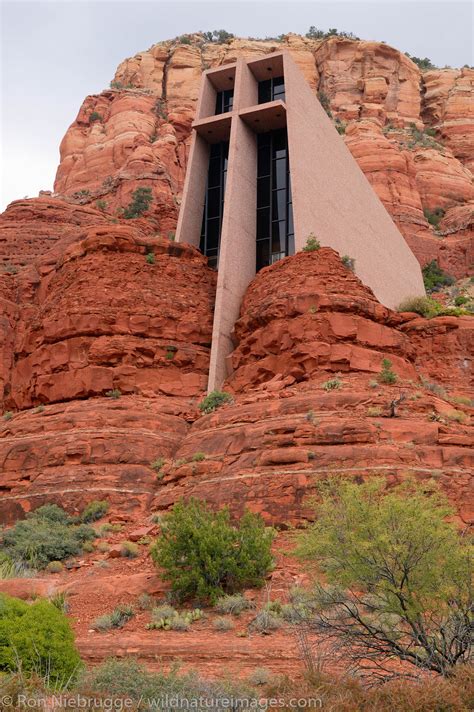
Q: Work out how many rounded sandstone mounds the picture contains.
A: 2